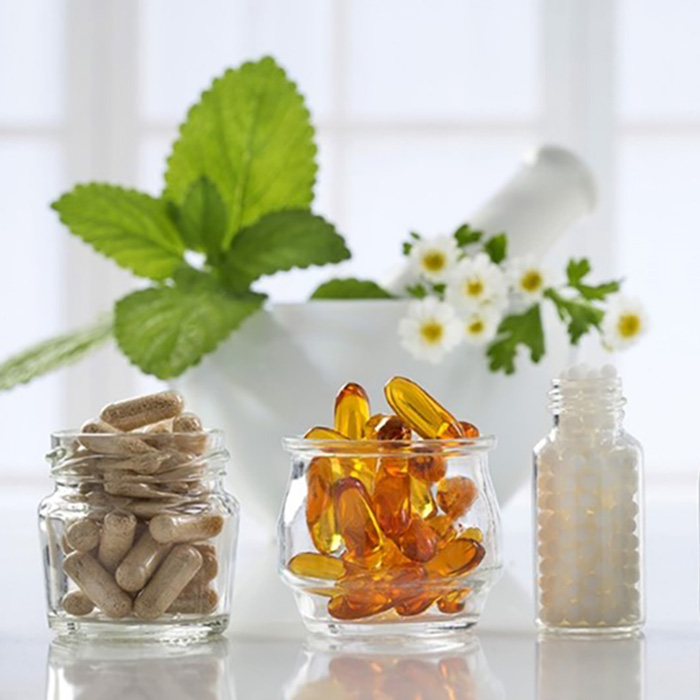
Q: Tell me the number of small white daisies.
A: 6